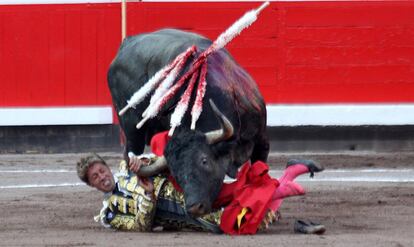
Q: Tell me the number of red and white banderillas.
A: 6